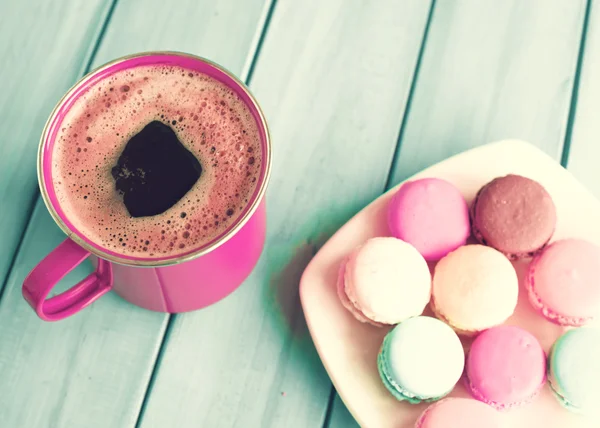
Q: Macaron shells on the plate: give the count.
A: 9